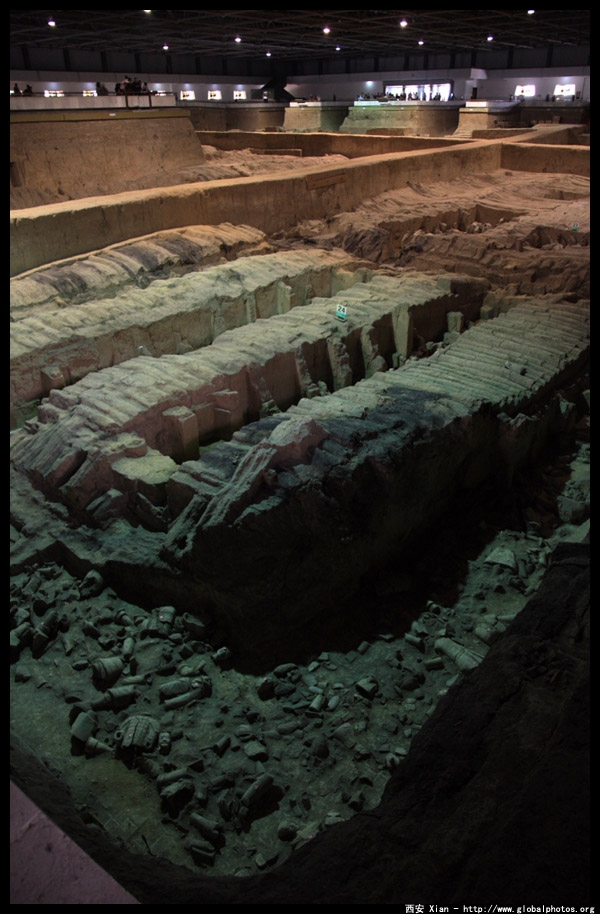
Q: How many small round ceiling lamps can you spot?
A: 11